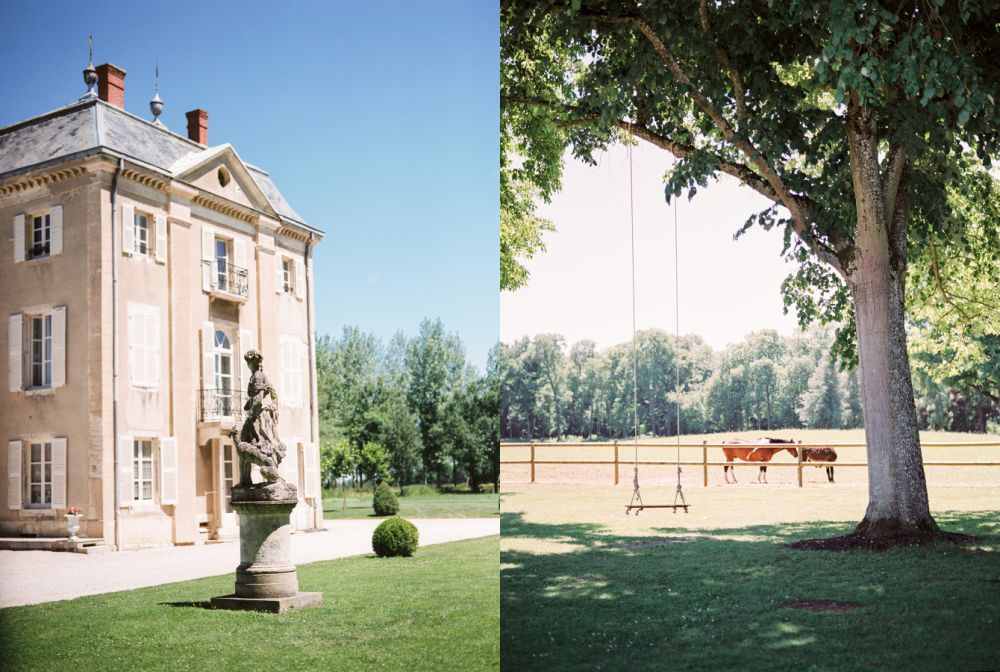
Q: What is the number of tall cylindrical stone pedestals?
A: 1